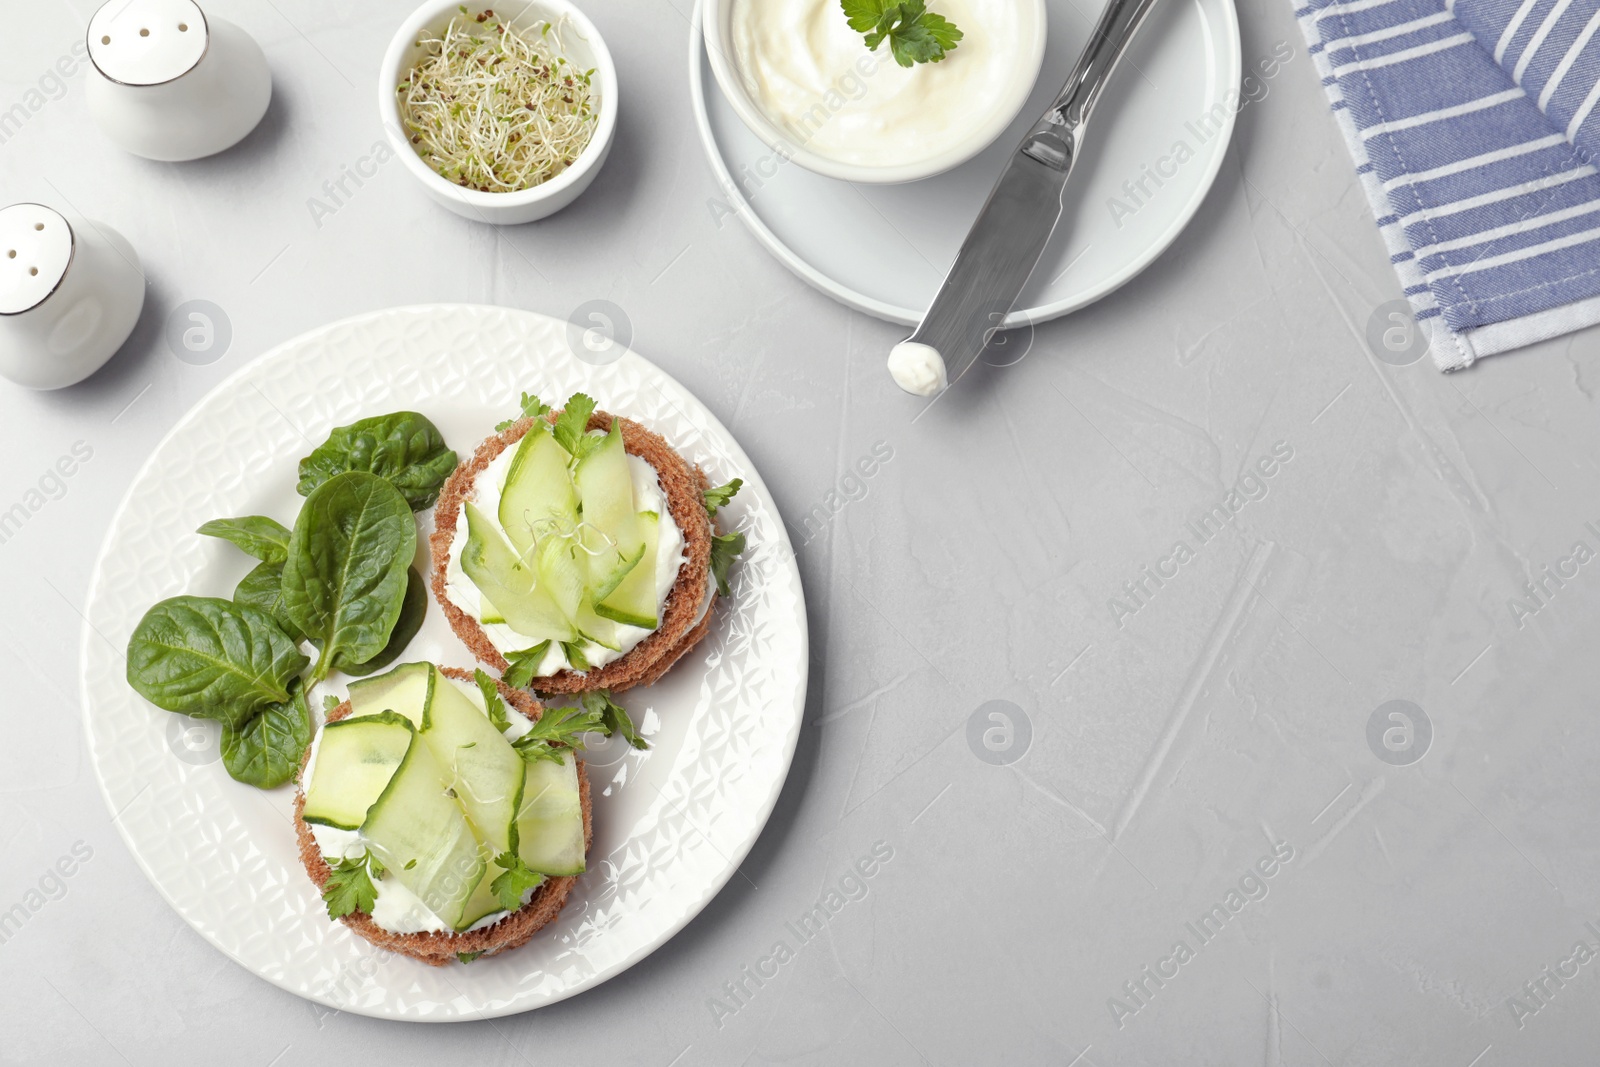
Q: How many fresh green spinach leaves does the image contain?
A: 7